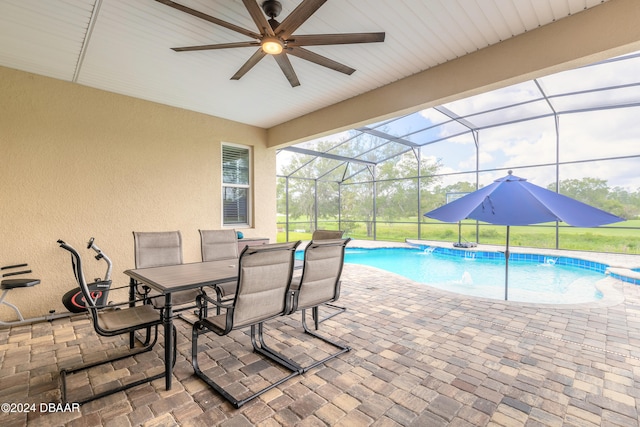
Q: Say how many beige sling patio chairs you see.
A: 6